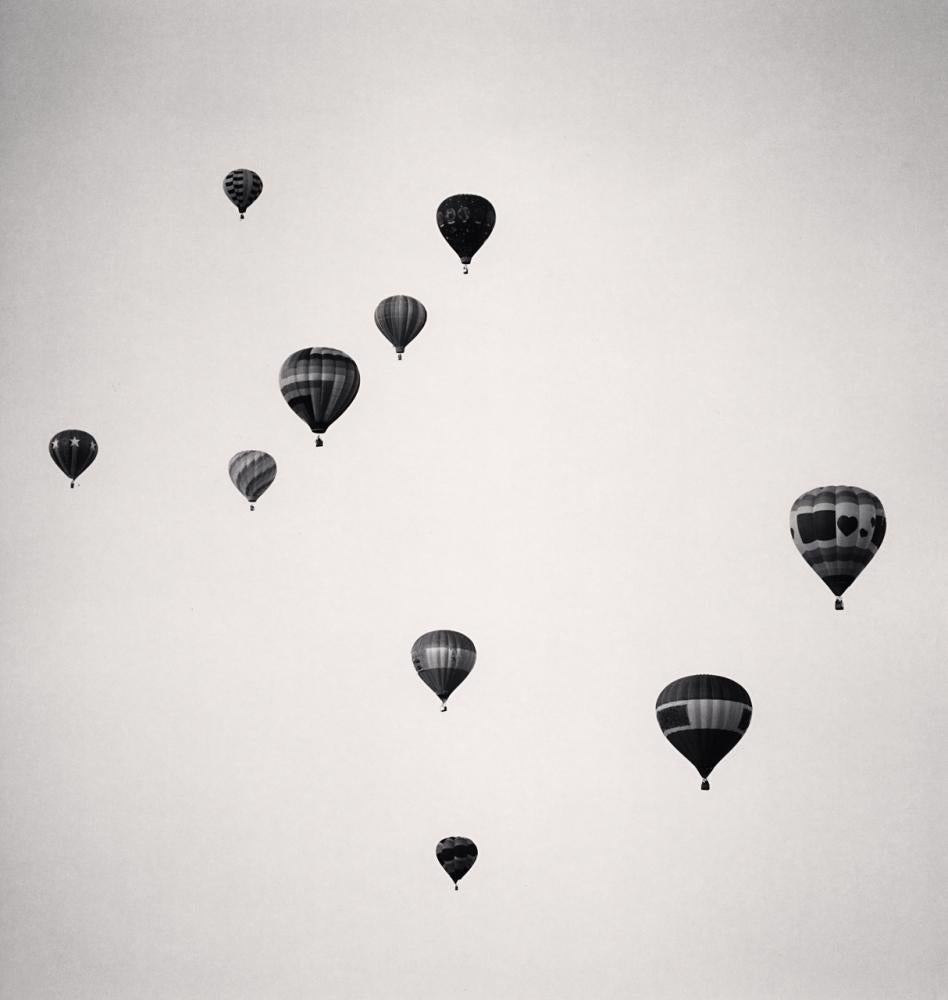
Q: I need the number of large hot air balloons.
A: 3